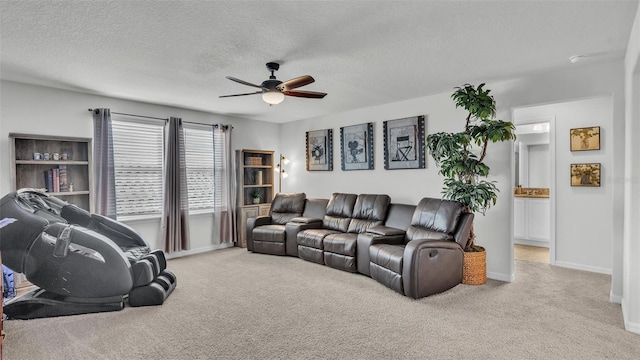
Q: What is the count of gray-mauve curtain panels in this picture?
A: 3